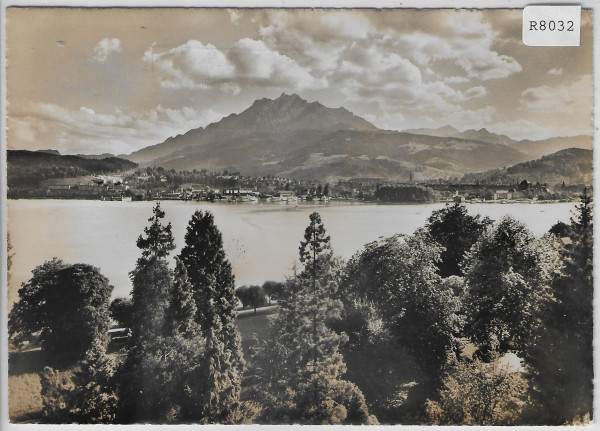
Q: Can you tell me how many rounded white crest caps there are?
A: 0